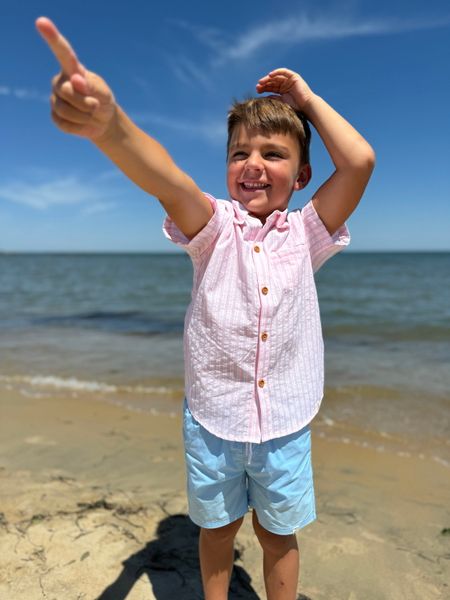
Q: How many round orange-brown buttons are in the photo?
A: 4